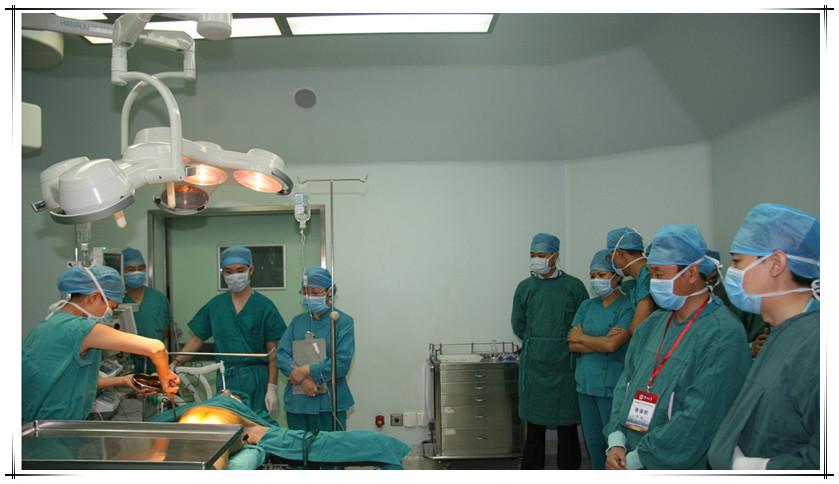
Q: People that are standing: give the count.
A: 10